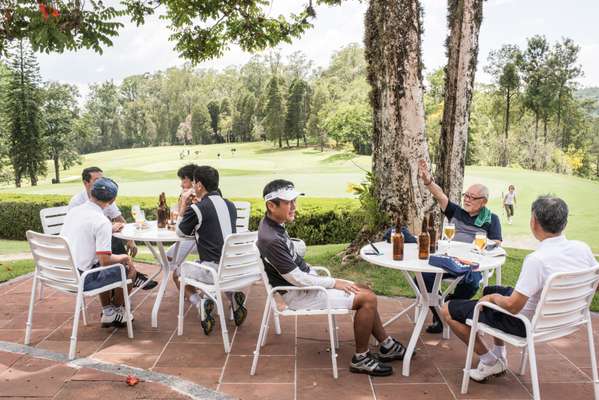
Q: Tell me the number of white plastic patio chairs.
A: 7